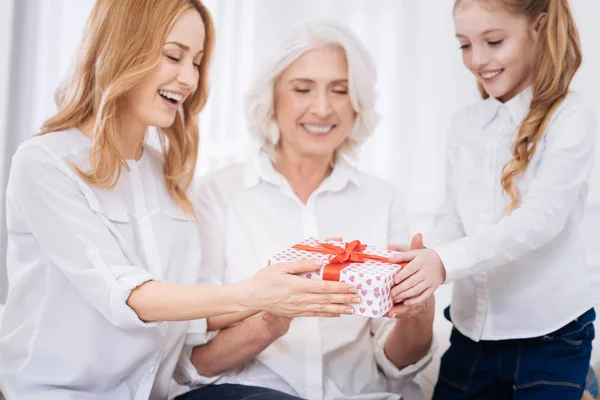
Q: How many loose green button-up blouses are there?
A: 0